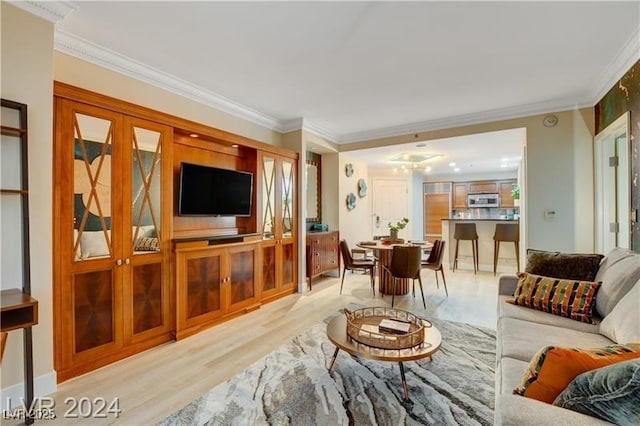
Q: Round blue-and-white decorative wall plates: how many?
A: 3